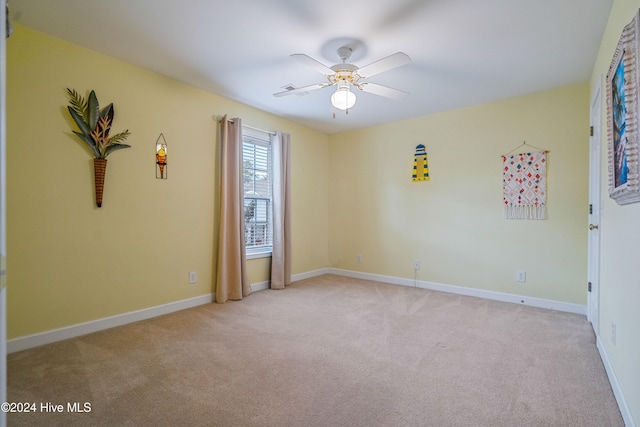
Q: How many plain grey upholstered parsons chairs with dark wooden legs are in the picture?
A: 0